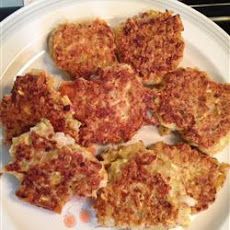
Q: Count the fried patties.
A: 8